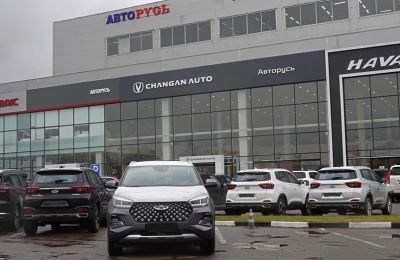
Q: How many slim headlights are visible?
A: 2